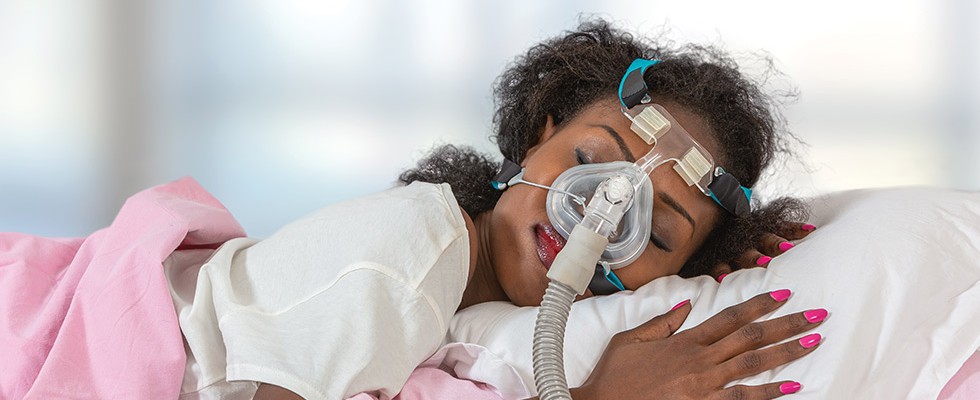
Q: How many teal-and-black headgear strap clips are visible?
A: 4